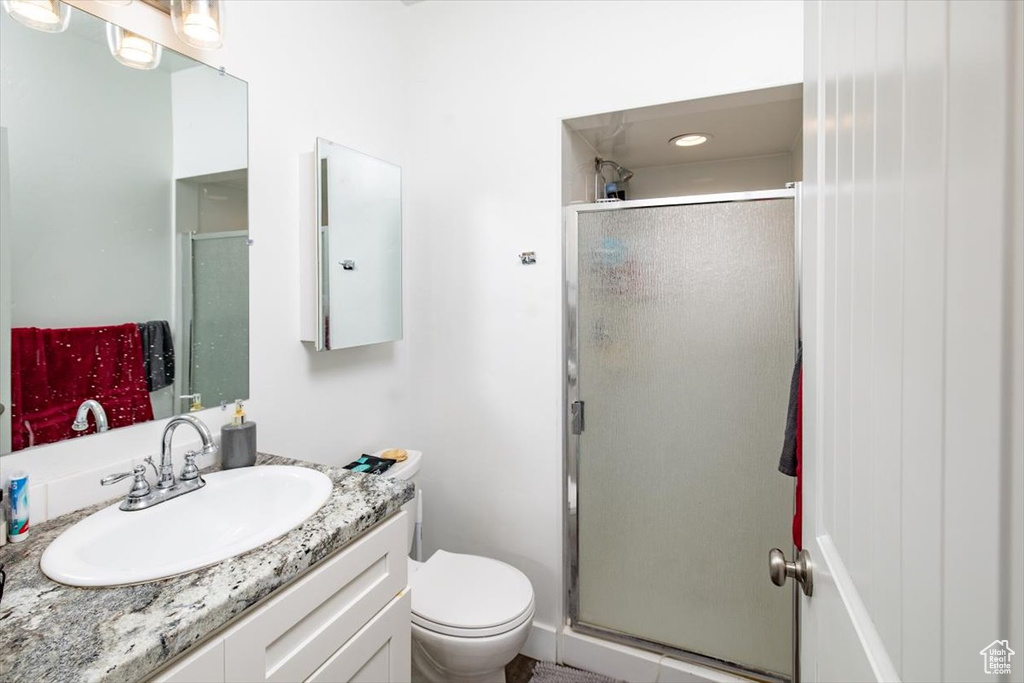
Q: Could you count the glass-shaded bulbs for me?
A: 3